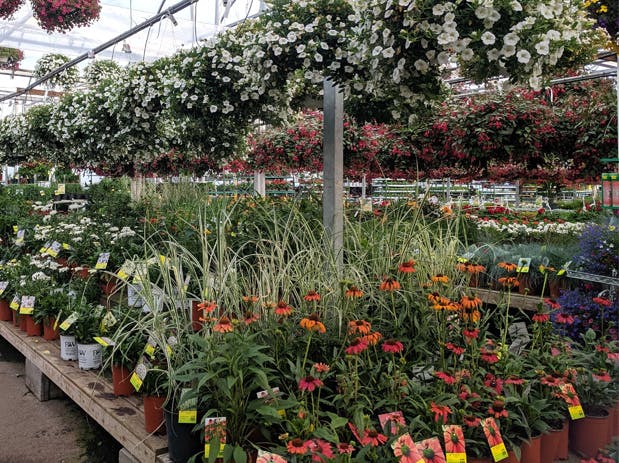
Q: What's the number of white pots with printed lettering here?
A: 2